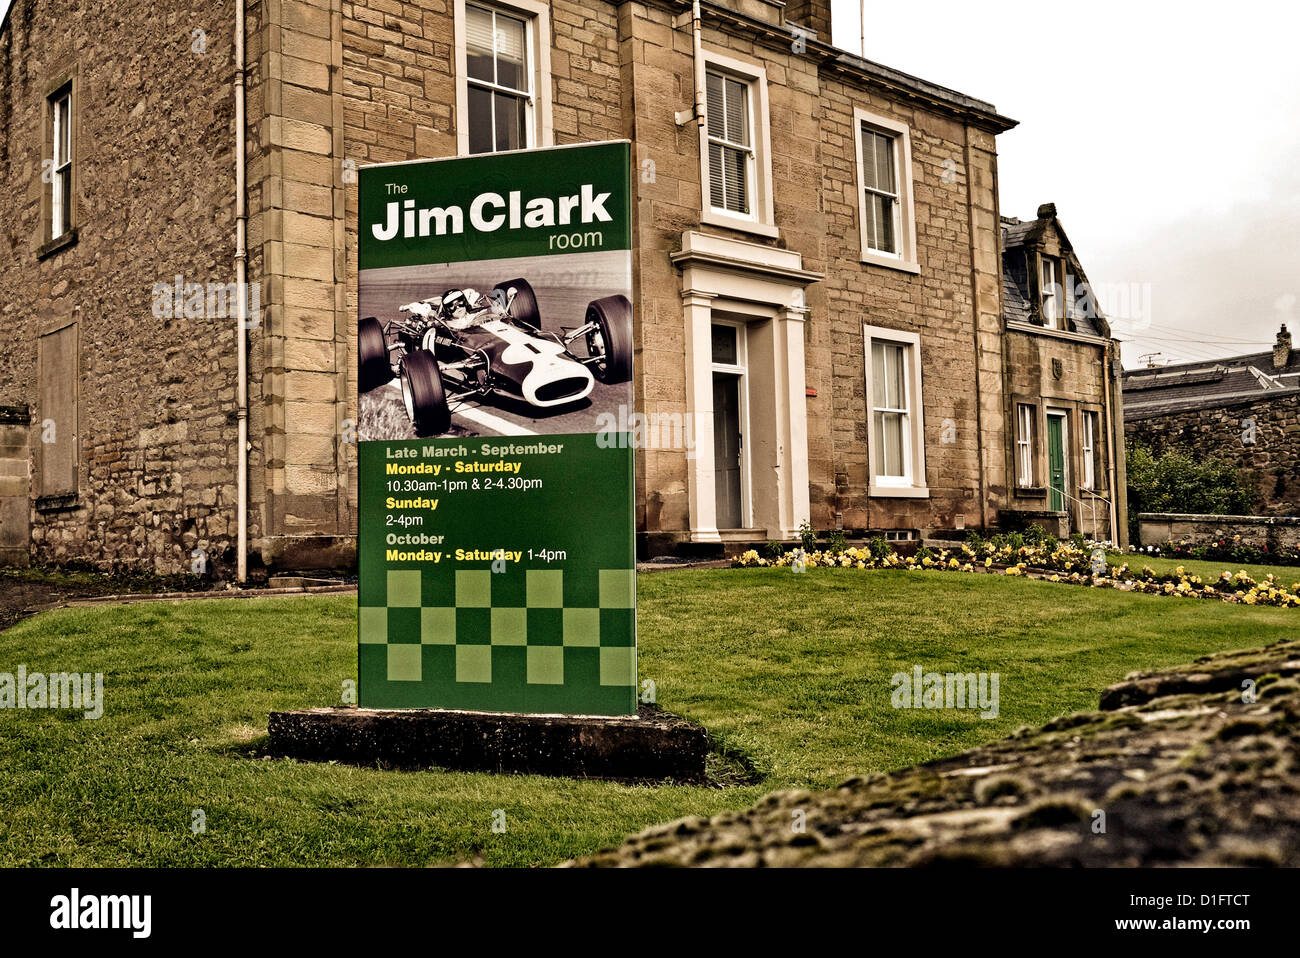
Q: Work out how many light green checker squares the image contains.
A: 12